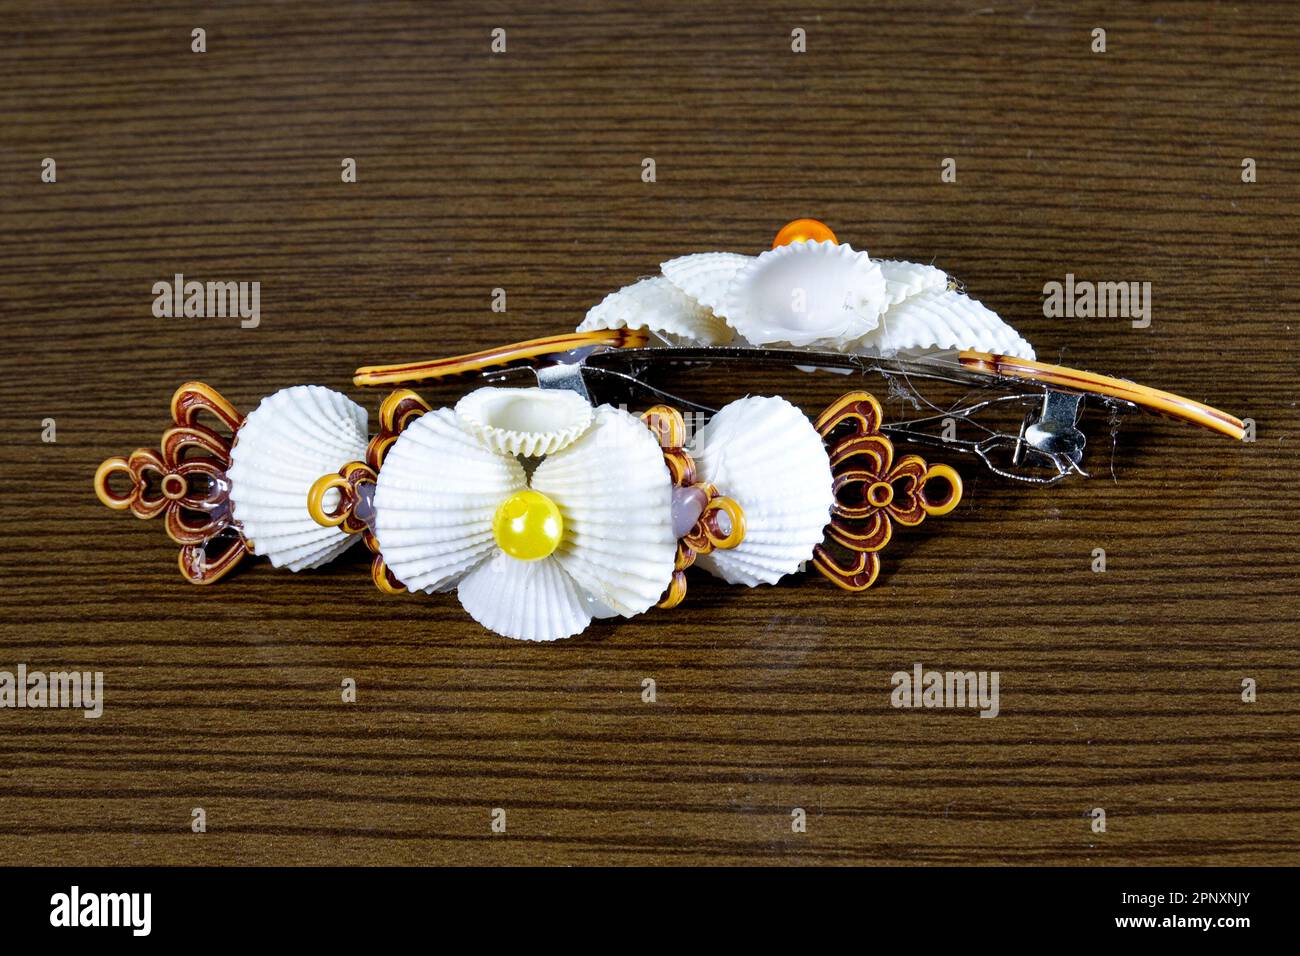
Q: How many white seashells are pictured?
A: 11